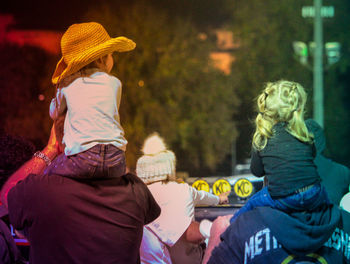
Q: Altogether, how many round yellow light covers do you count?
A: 3